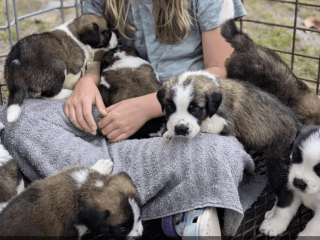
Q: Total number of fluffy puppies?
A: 7